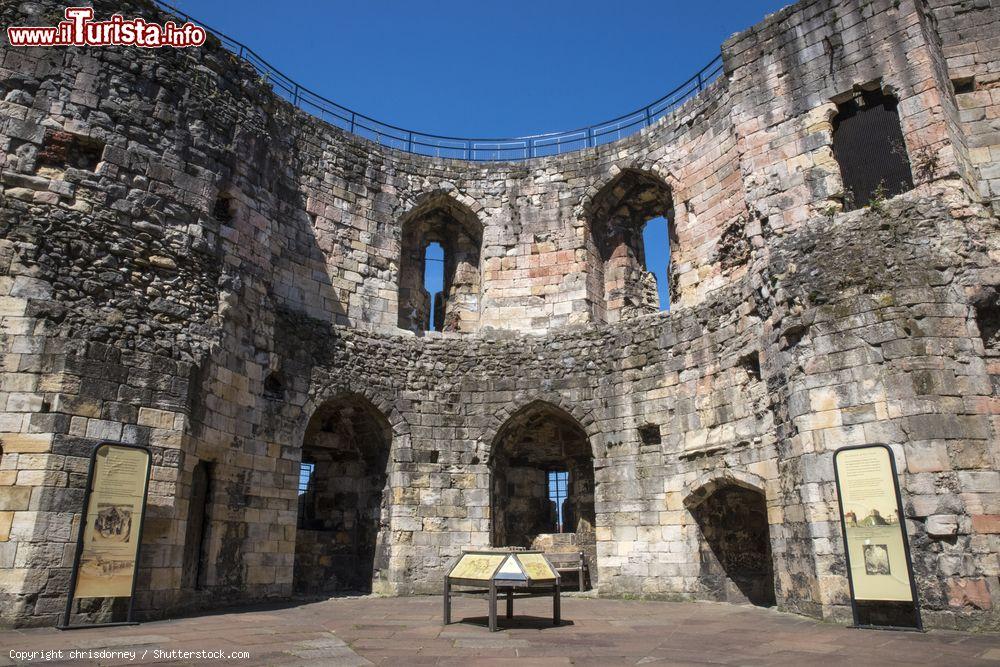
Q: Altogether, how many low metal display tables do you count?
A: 1